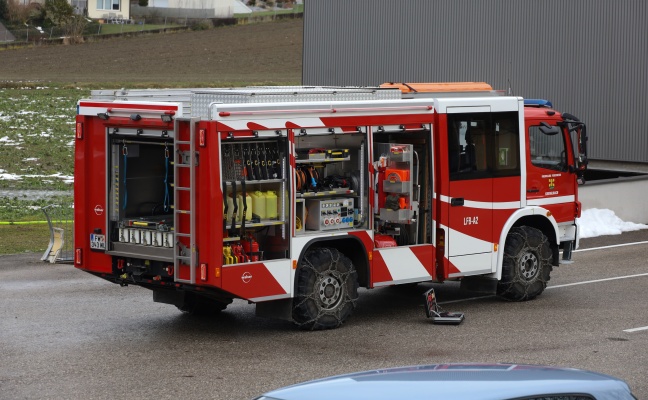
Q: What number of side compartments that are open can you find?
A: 3